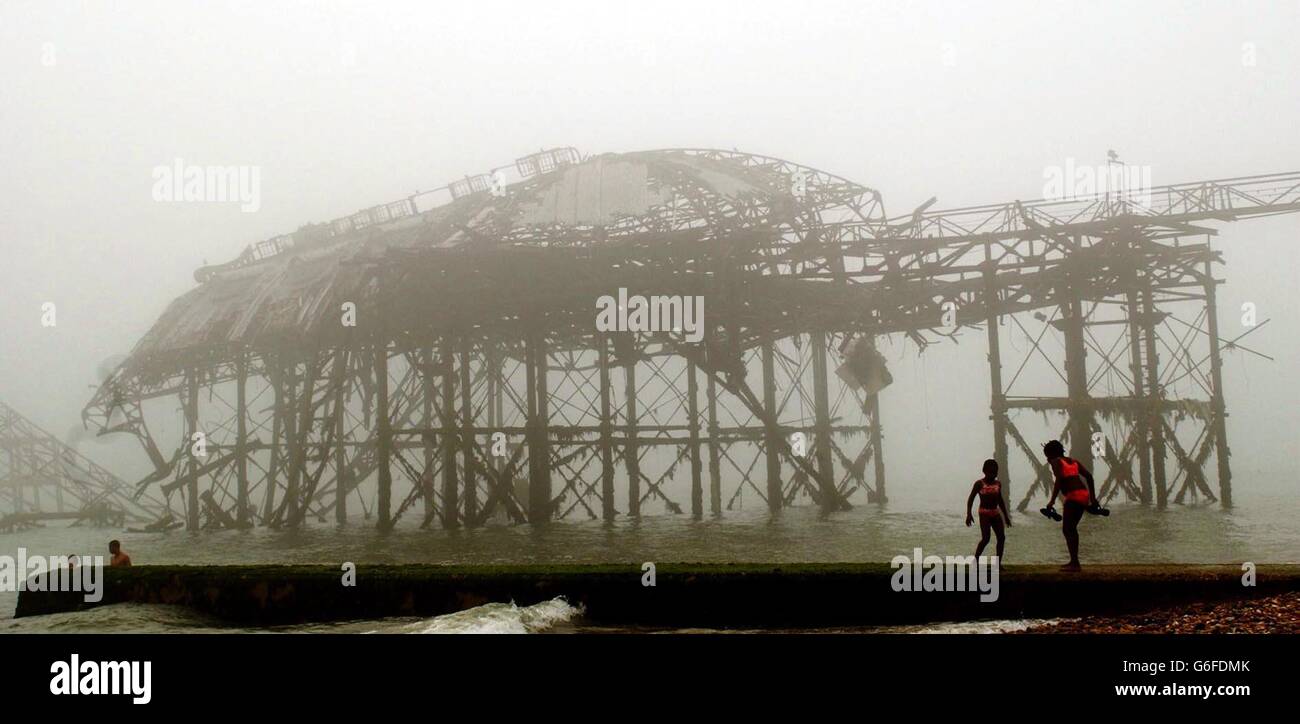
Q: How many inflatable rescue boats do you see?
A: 0